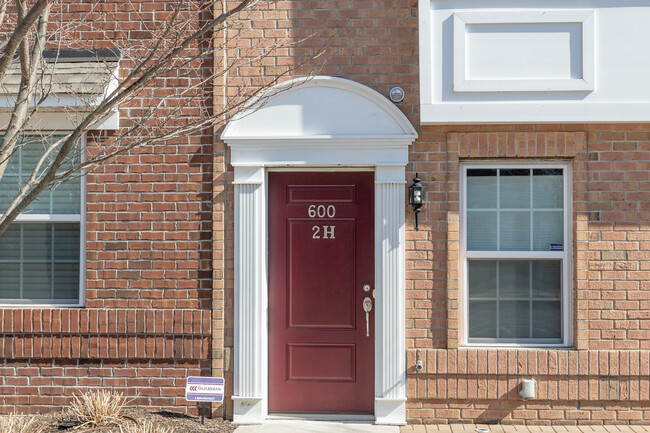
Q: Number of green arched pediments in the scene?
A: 0